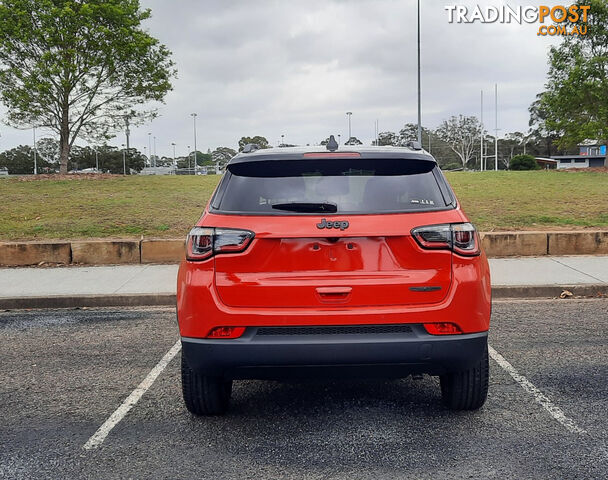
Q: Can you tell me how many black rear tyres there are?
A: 2